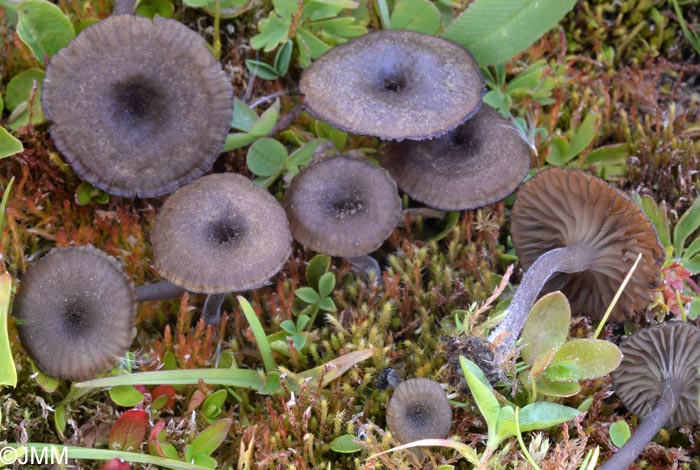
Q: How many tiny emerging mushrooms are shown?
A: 1